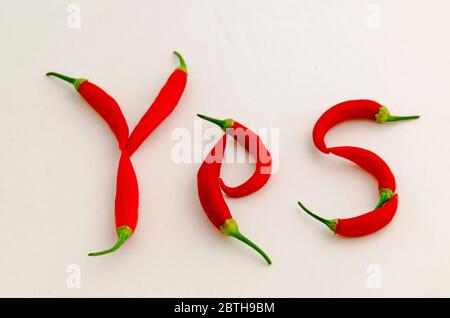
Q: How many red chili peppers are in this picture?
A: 8